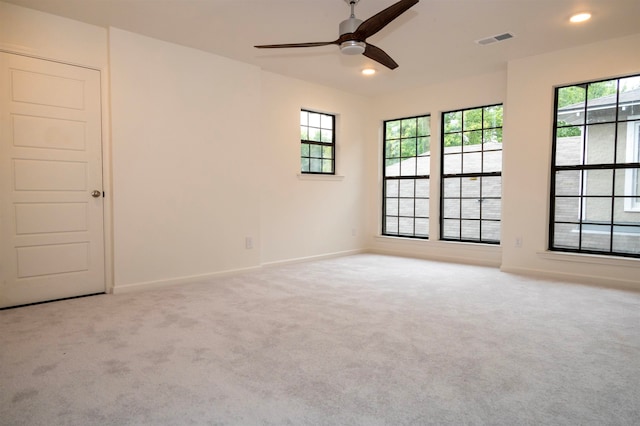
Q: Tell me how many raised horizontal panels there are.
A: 5